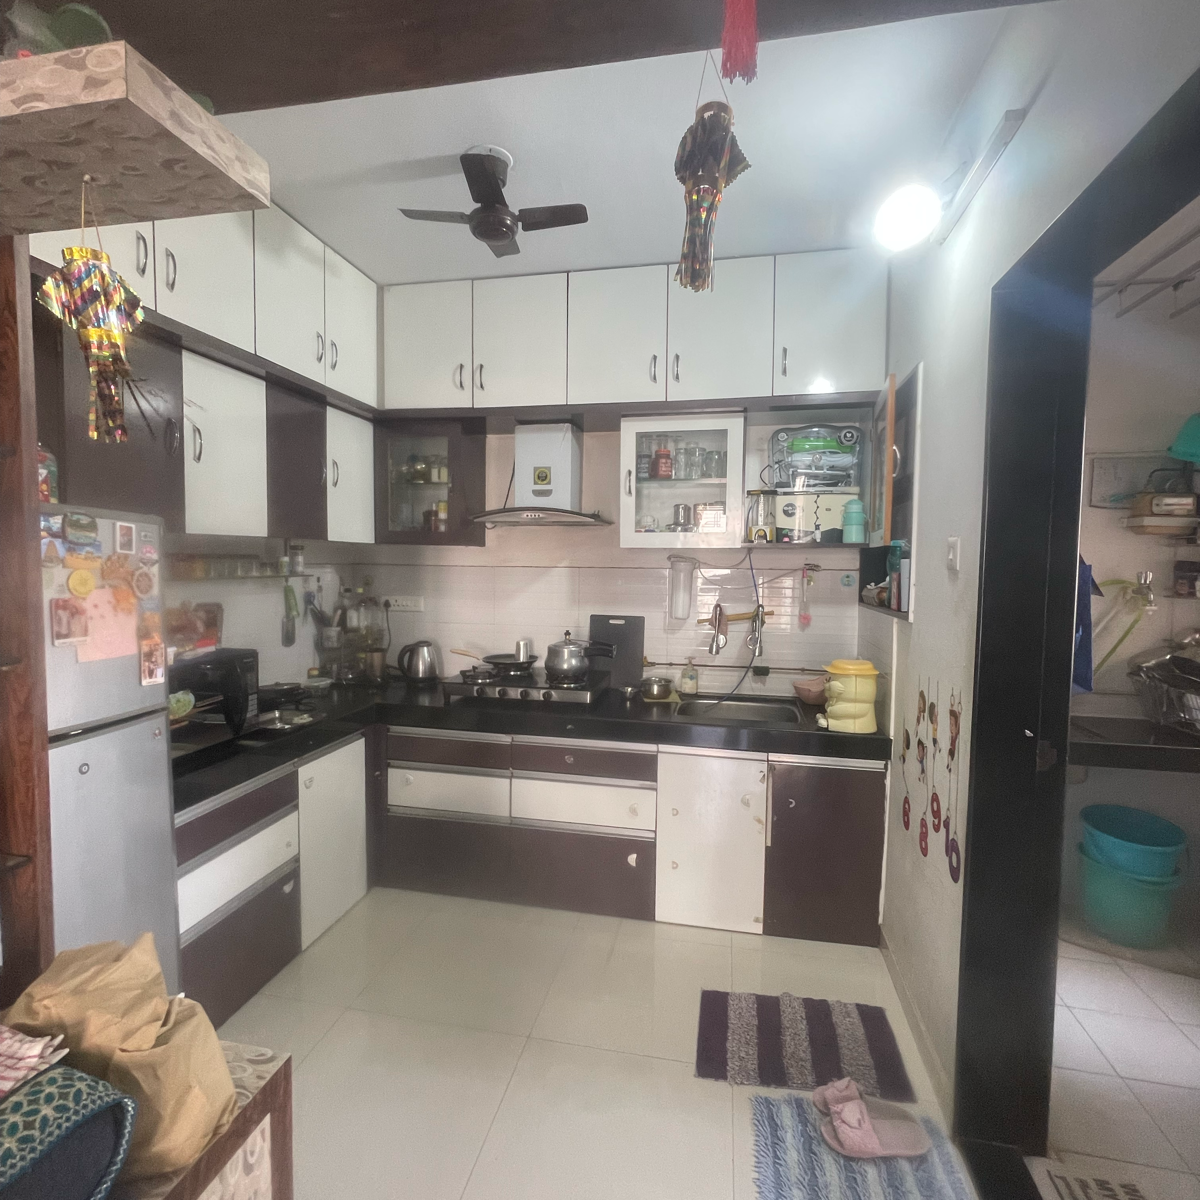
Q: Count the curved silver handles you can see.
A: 15